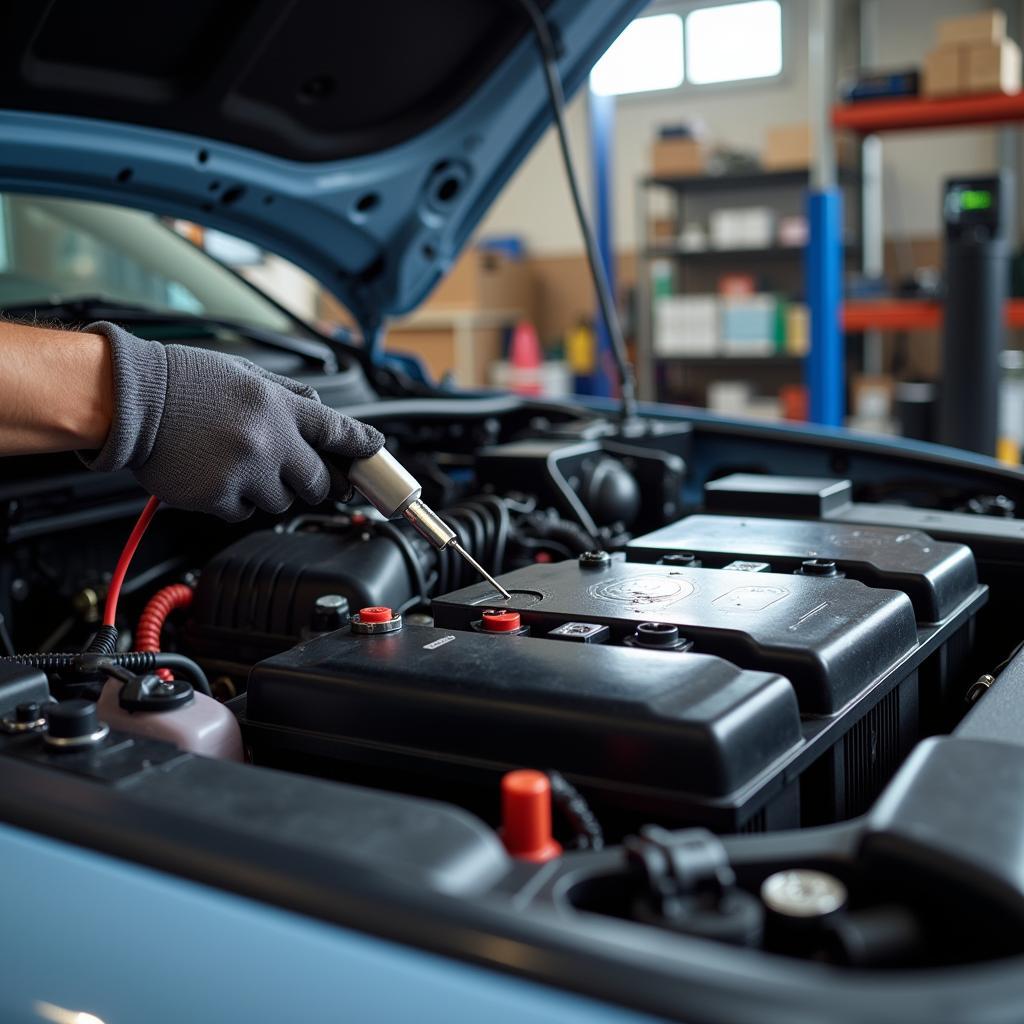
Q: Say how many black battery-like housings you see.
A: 3